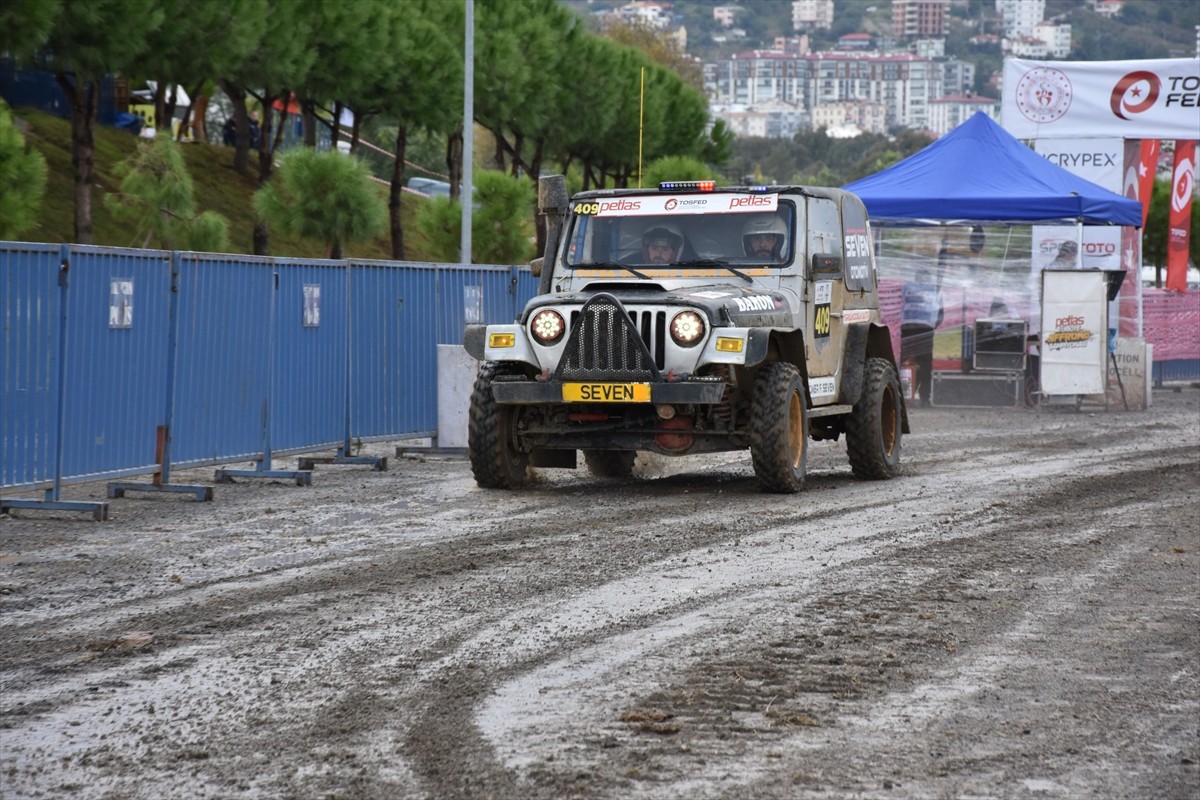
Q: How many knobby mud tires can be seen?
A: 4